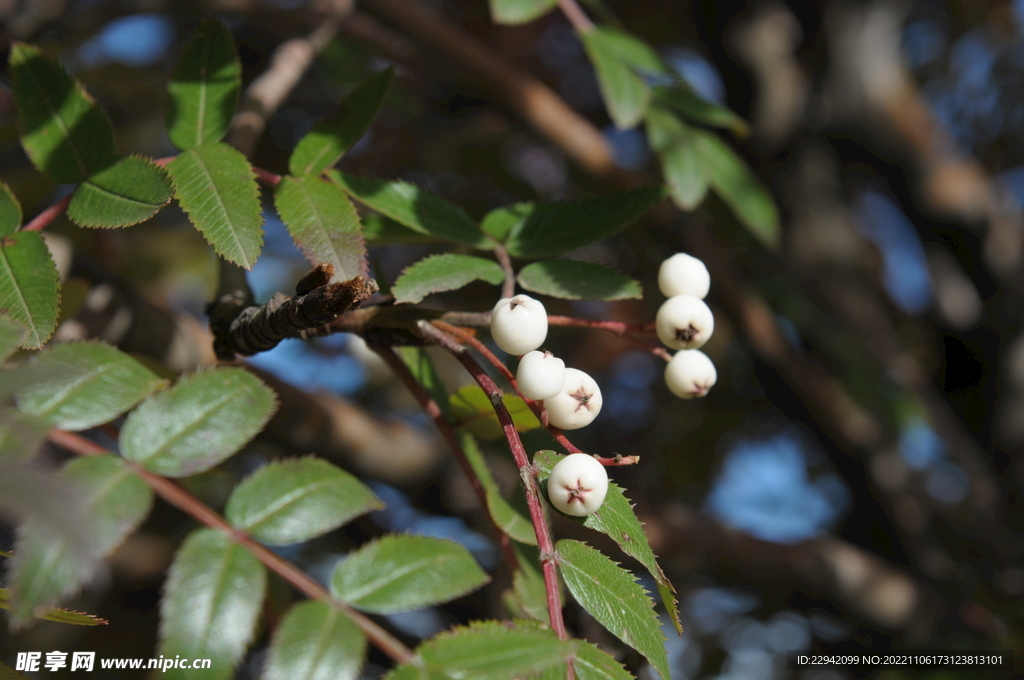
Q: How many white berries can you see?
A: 7